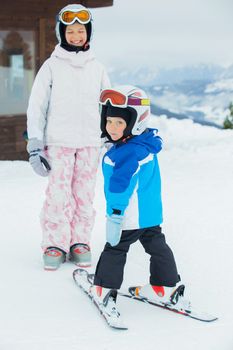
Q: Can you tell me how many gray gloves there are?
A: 1